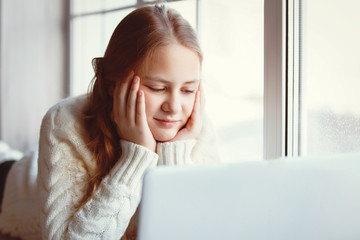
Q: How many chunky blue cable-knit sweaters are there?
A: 0